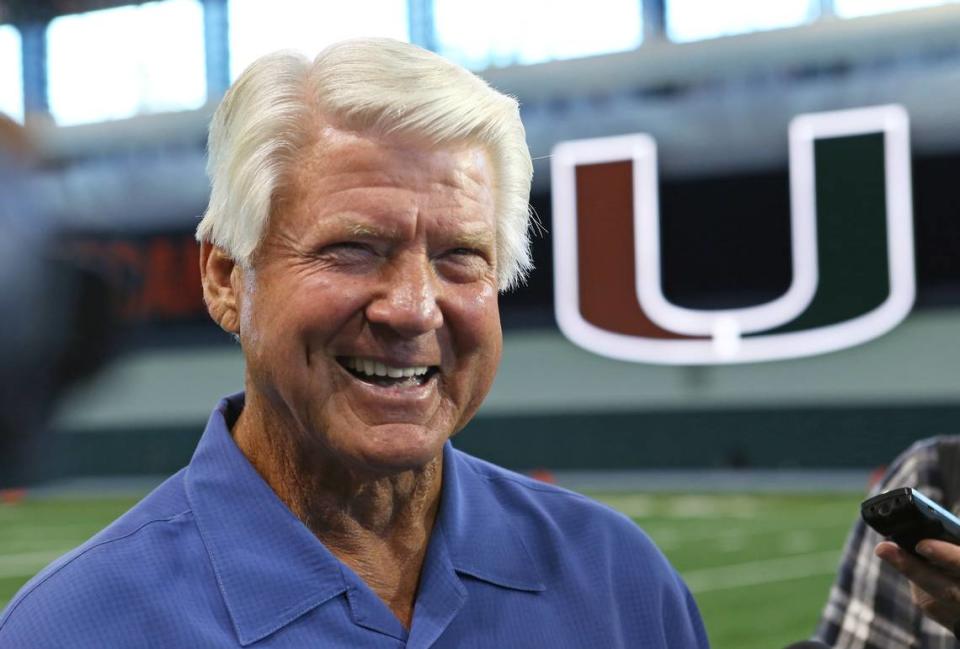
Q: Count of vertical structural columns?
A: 5